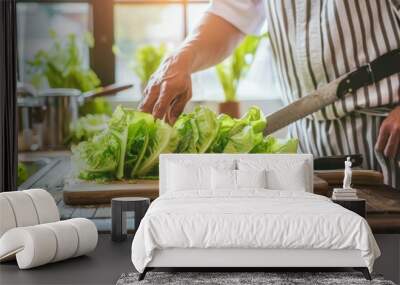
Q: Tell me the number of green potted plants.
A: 3